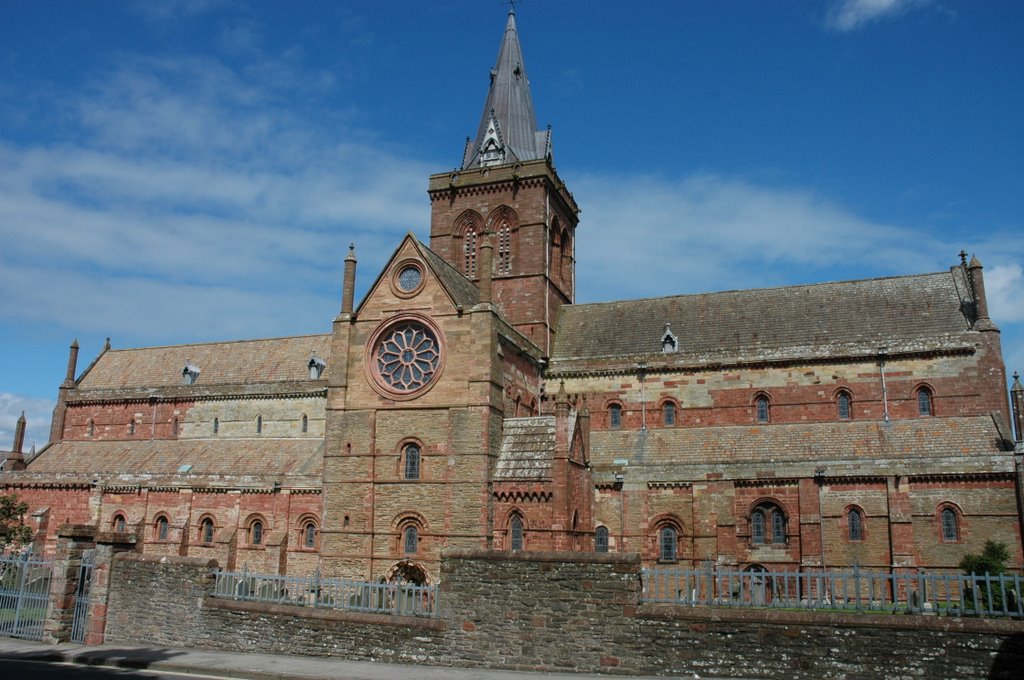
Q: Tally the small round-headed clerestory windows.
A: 11